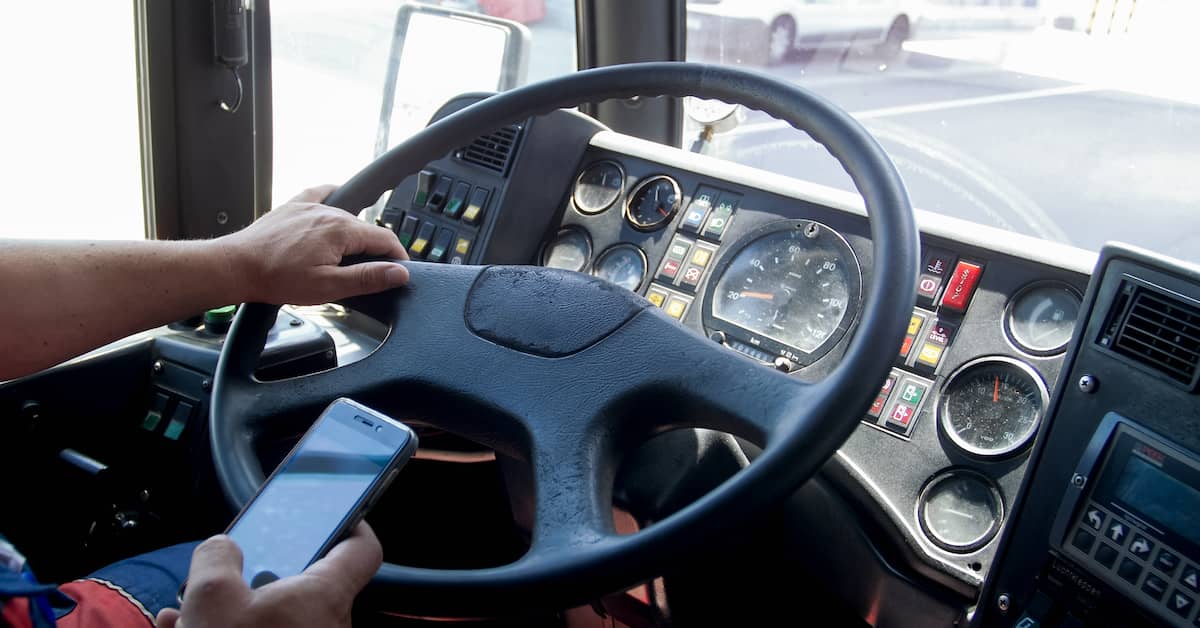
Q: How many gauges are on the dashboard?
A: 8